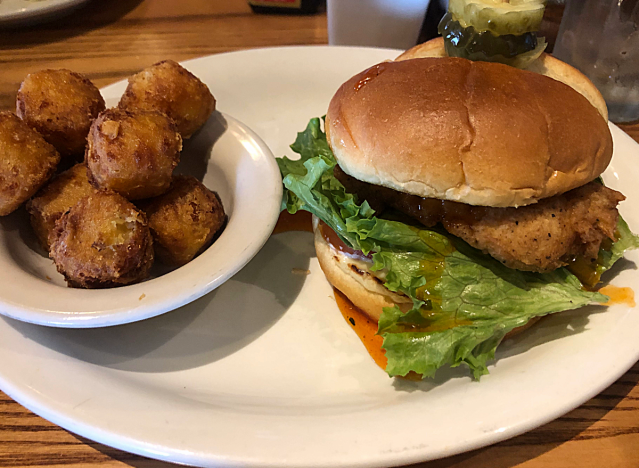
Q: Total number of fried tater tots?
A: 7